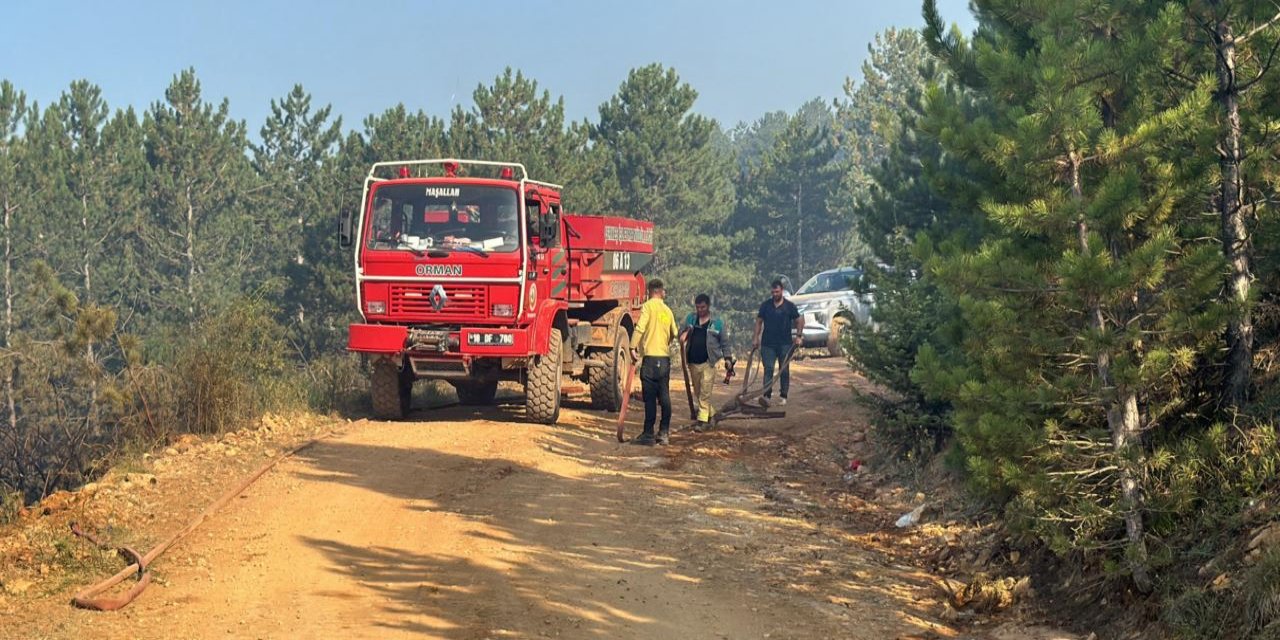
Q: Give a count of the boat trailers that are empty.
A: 0